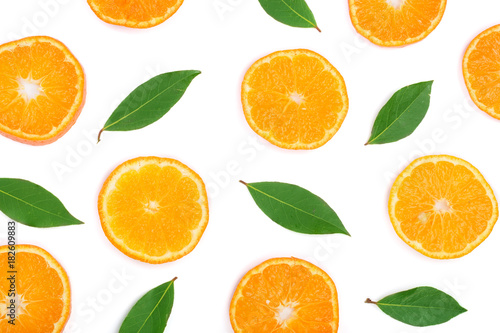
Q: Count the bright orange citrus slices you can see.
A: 9